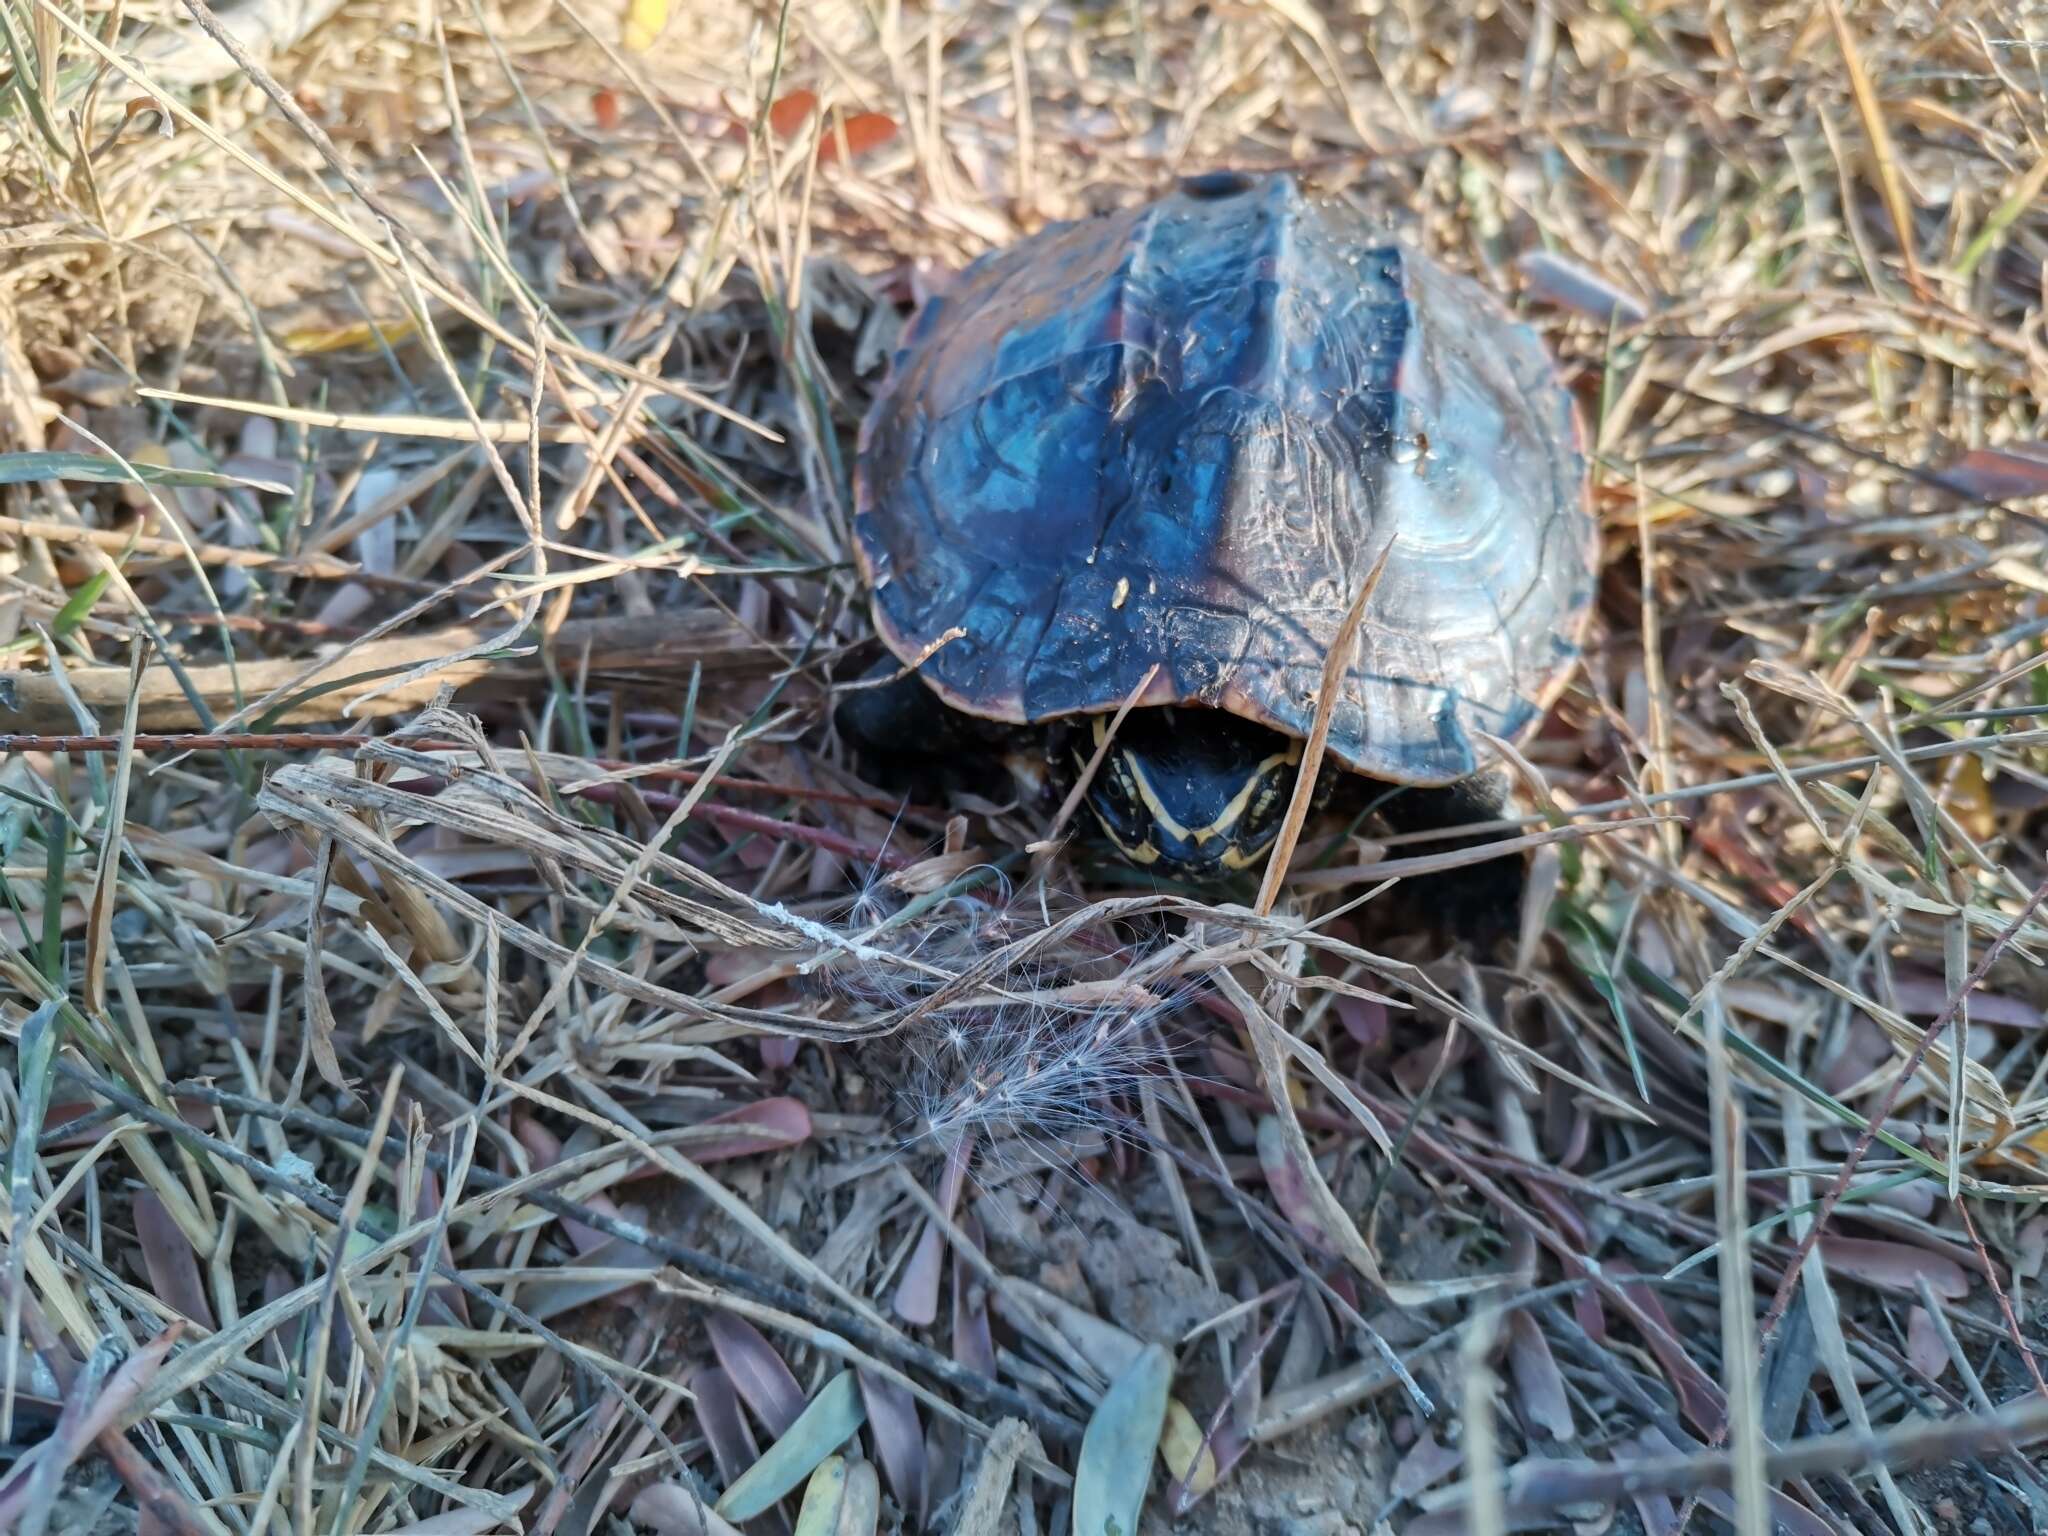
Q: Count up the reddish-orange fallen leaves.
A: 3